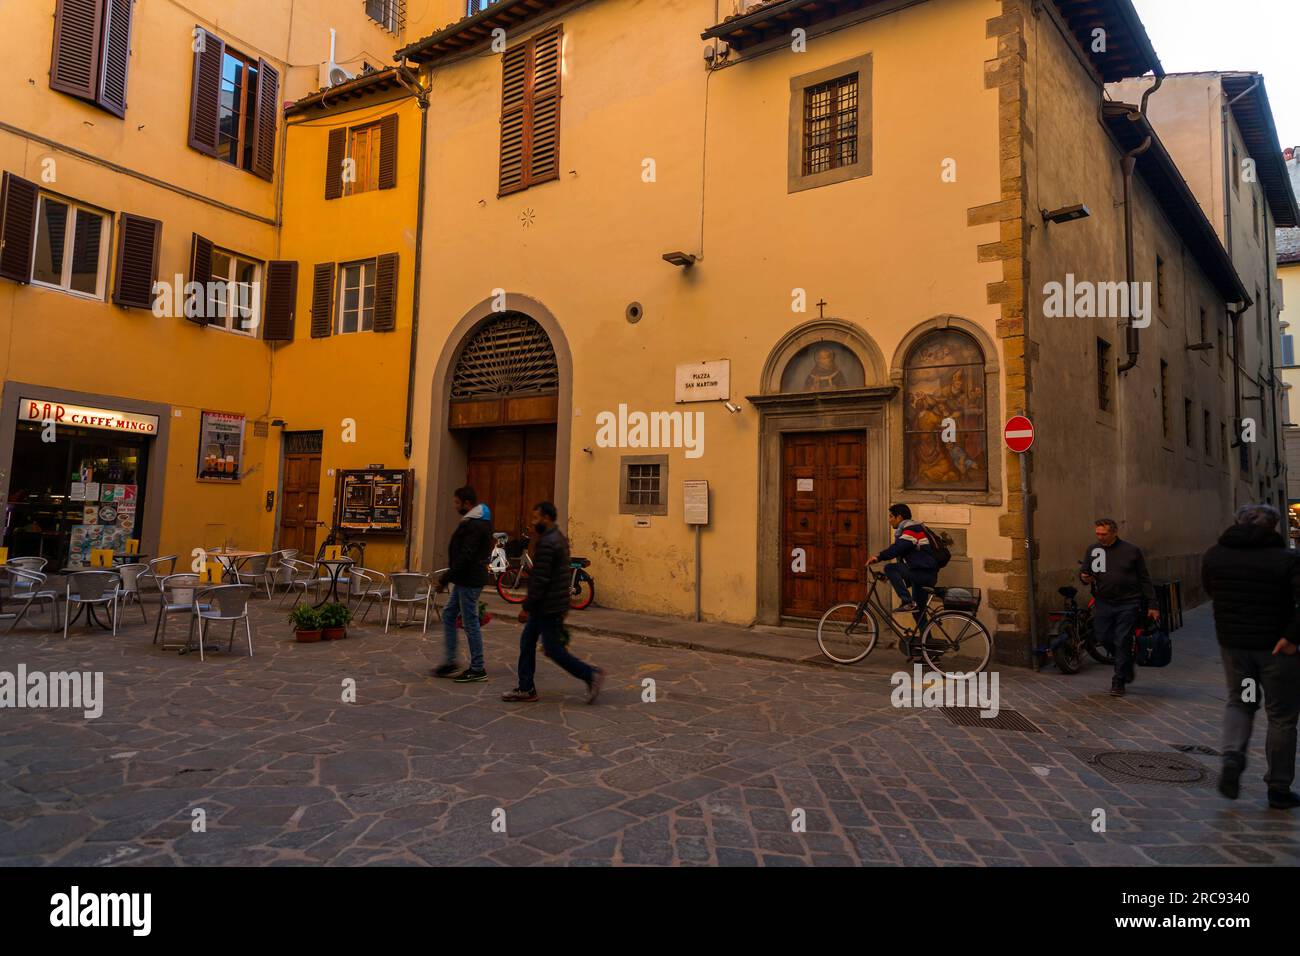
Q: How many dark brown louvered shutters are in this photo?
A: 14